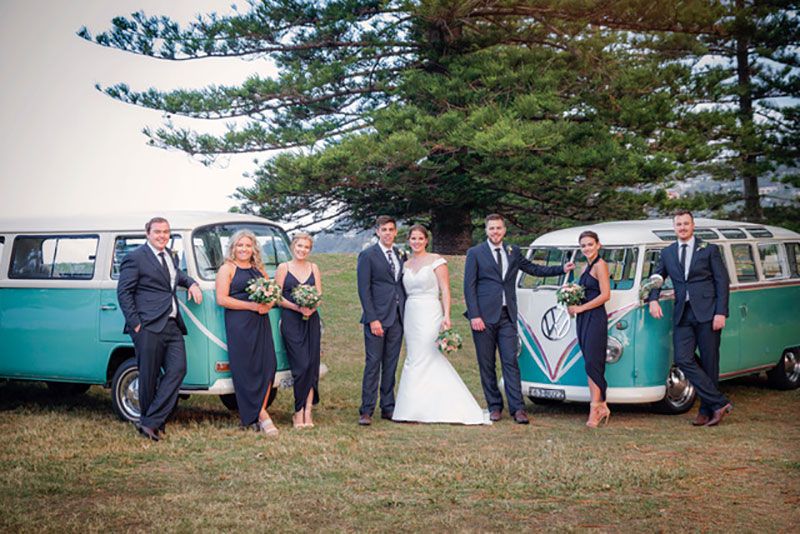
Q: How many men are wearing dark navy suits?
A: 4